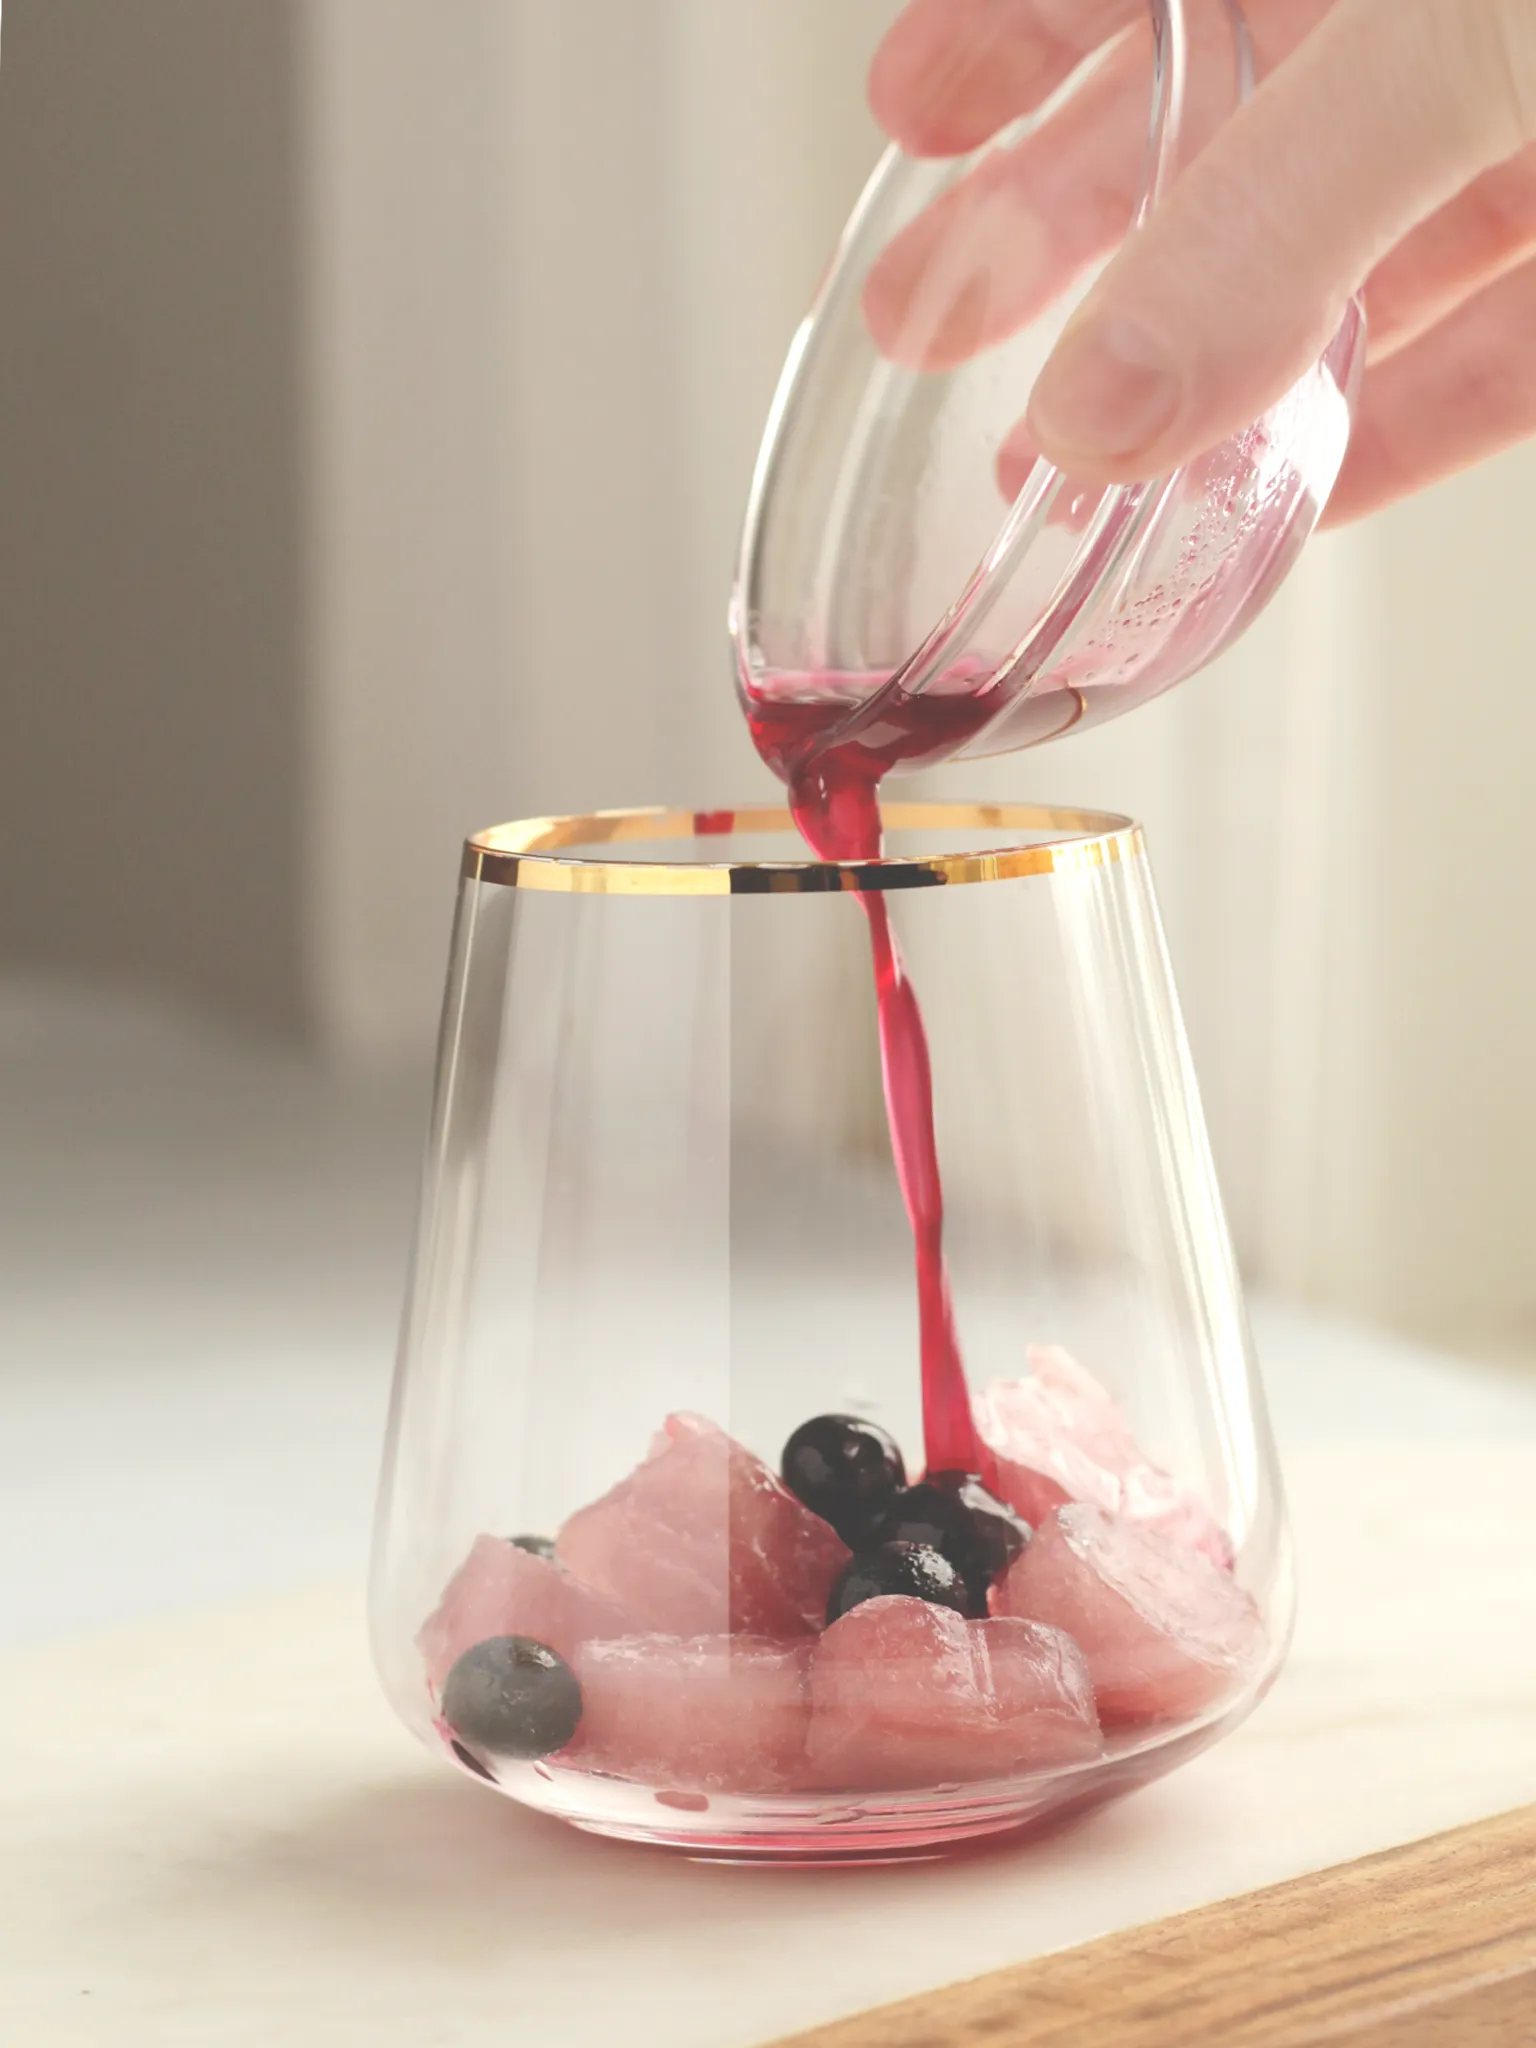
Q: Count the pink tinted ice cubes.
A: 6